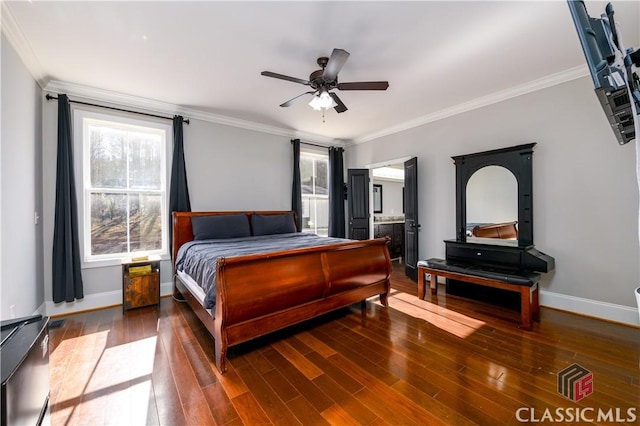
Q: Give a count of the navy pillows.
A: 2